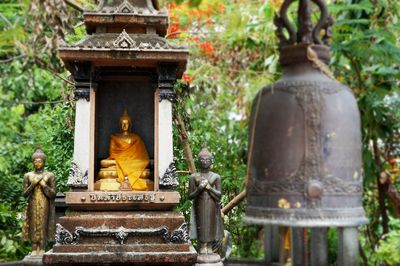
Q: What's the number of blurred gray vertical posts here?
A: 4